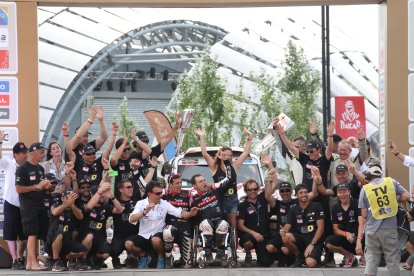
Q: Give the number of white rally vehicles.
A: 1